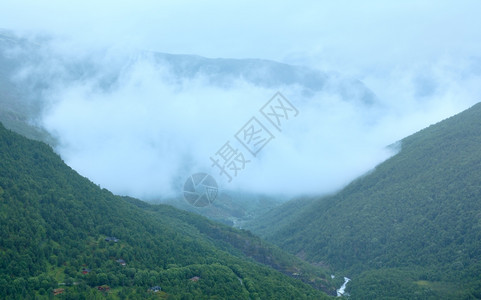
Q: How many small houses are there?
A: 7